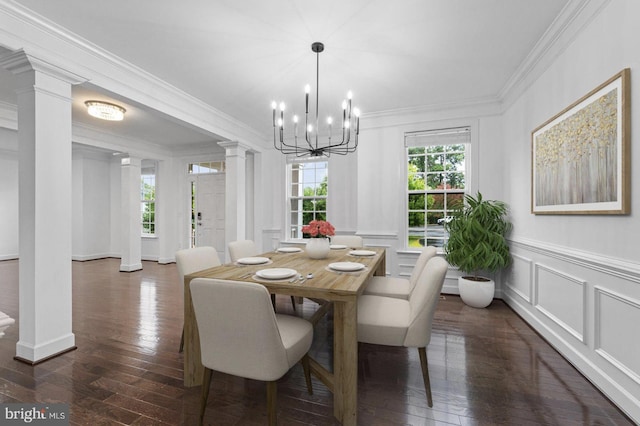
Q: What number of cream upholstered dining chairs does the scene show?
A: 6